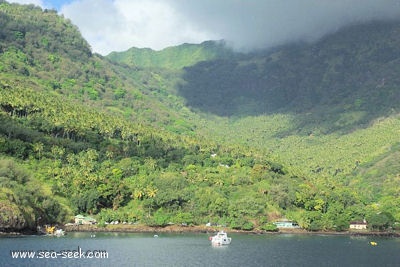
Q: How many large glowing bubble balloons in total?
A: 0